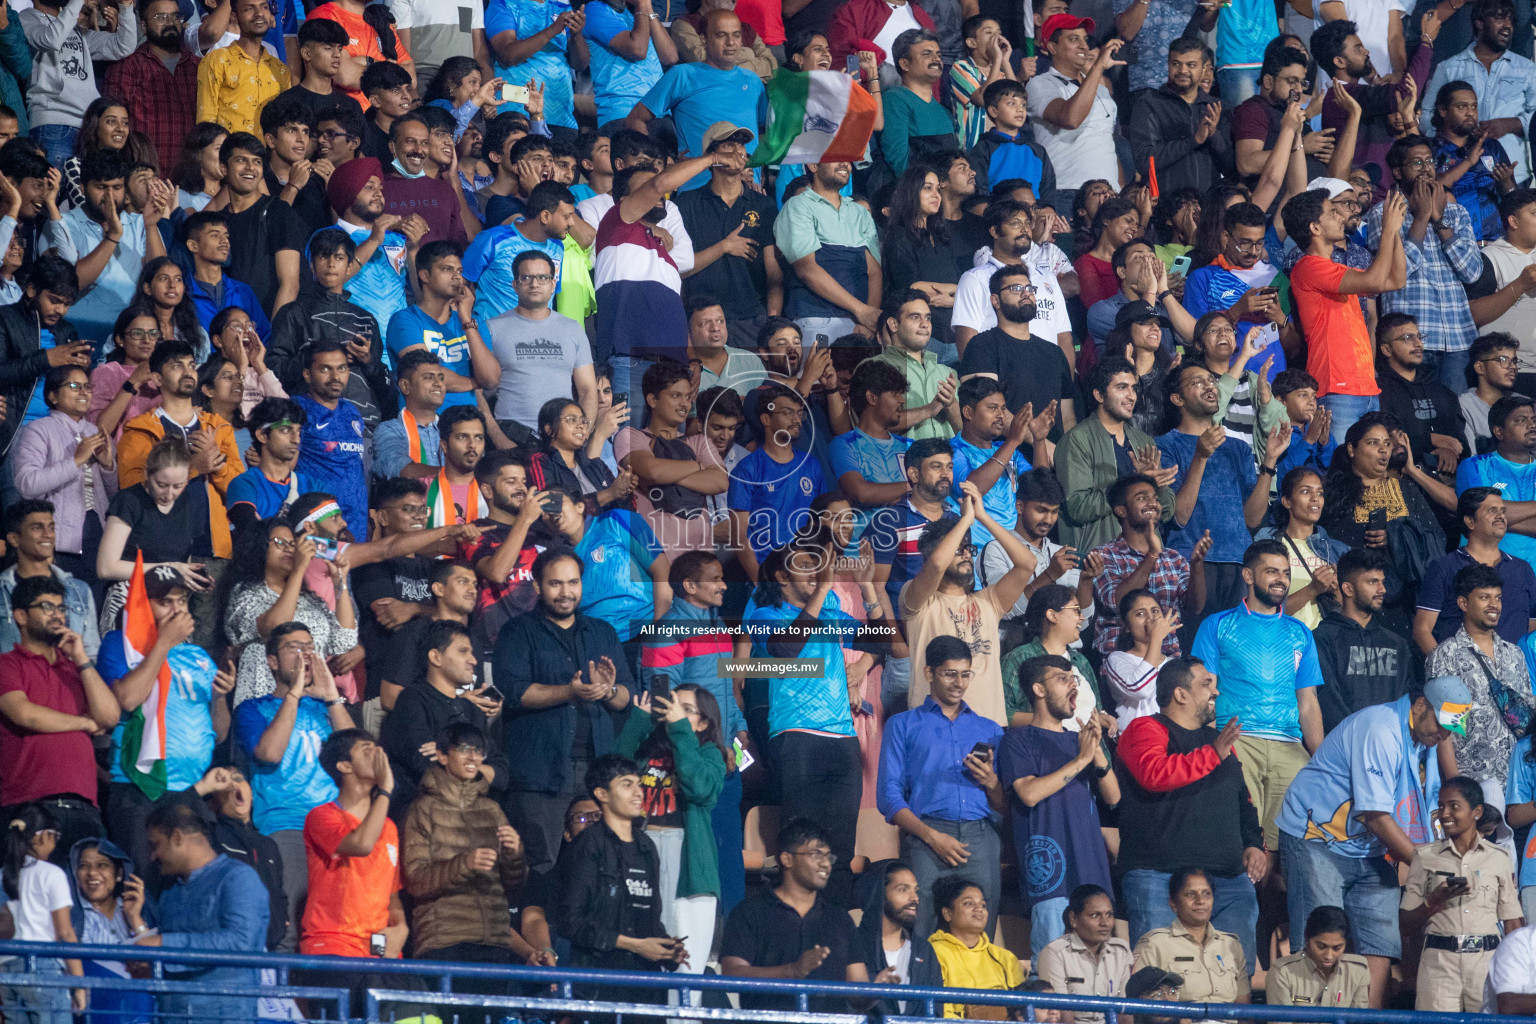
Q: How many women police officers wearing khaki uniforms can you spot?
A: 4